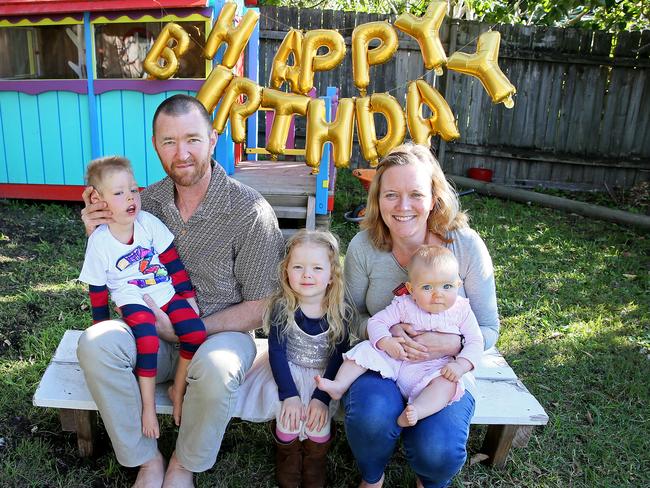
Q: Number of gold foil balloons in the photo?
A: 13